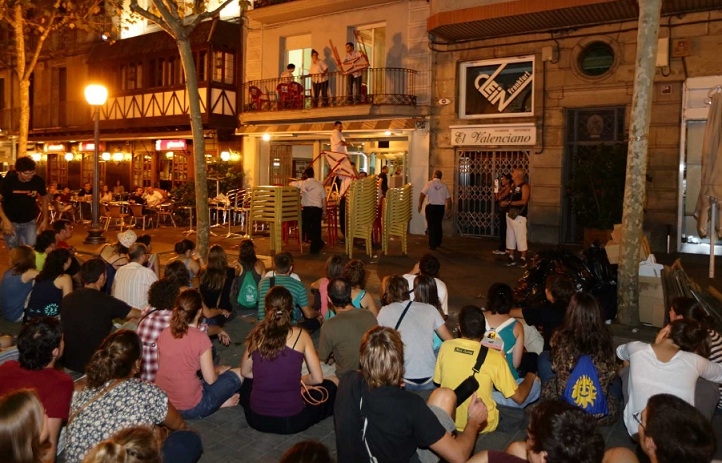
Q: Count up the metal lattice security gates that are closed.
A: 1